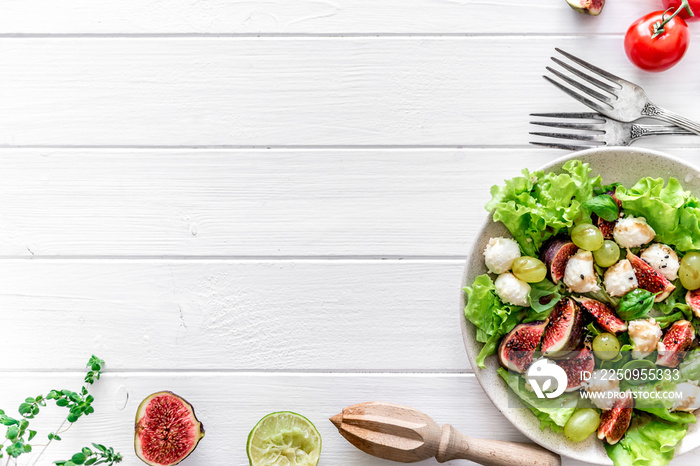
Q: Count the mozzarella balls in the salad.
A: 10